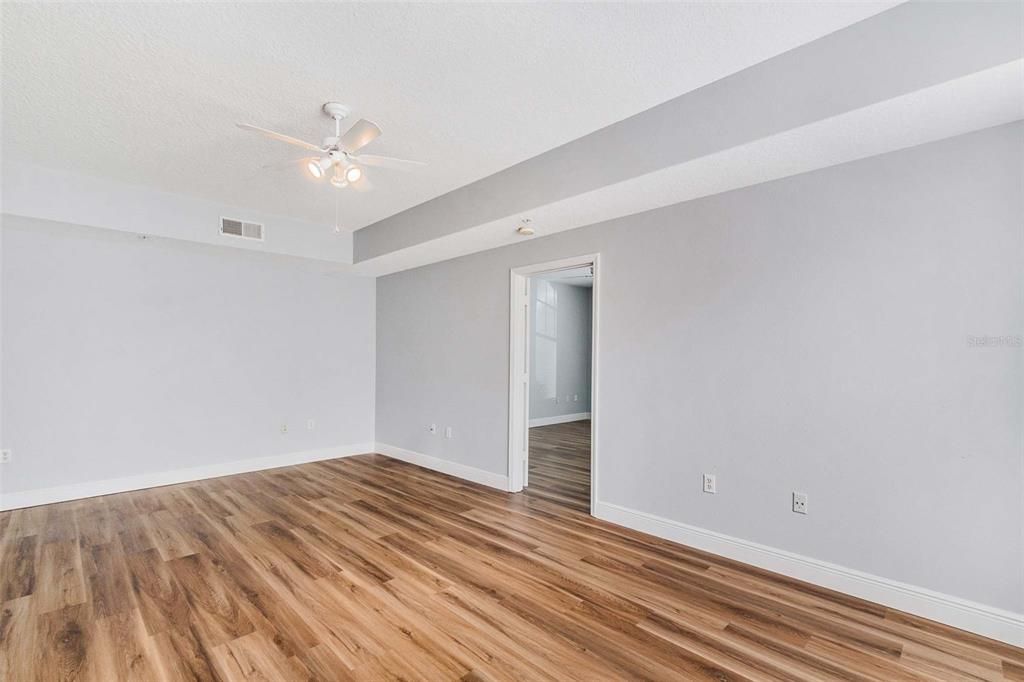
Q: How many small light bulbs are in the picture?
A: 3